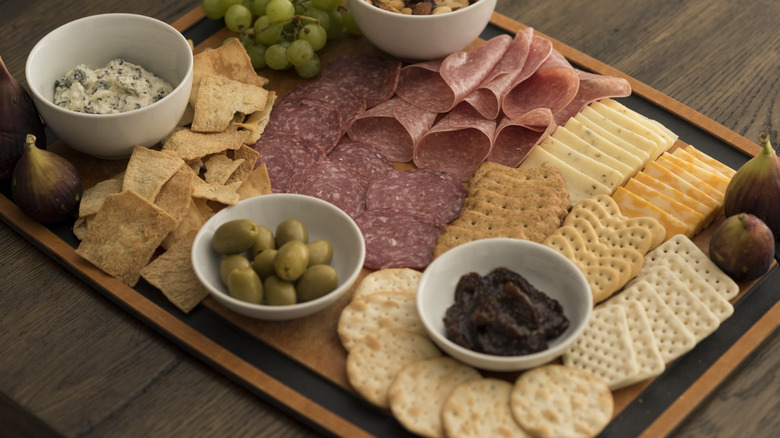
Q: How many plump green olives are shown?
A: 10